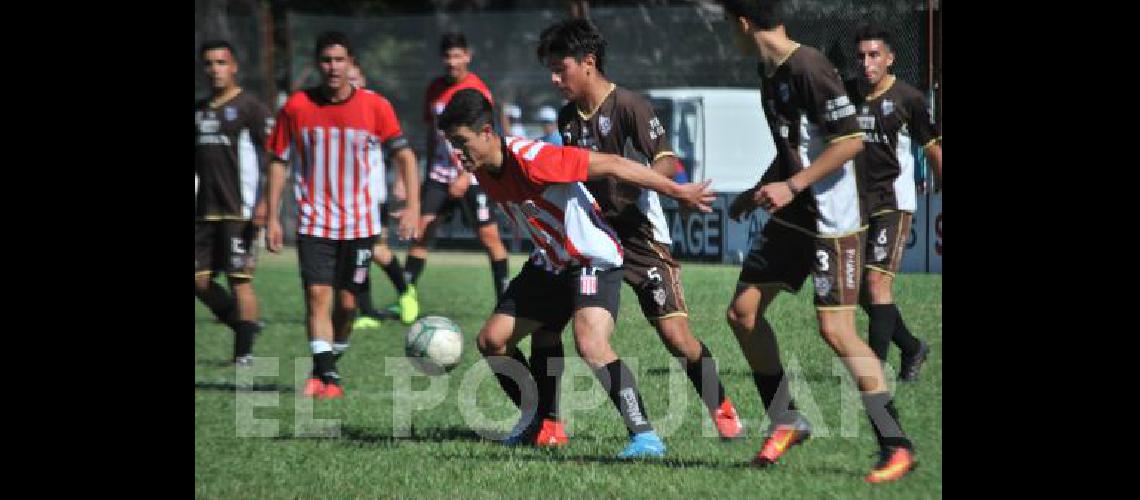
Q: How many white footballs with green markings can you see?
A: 1